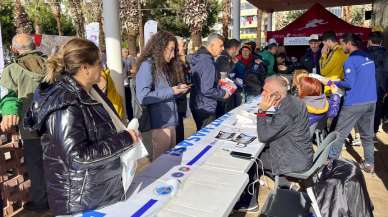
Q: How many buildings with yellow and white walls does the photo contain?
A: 1